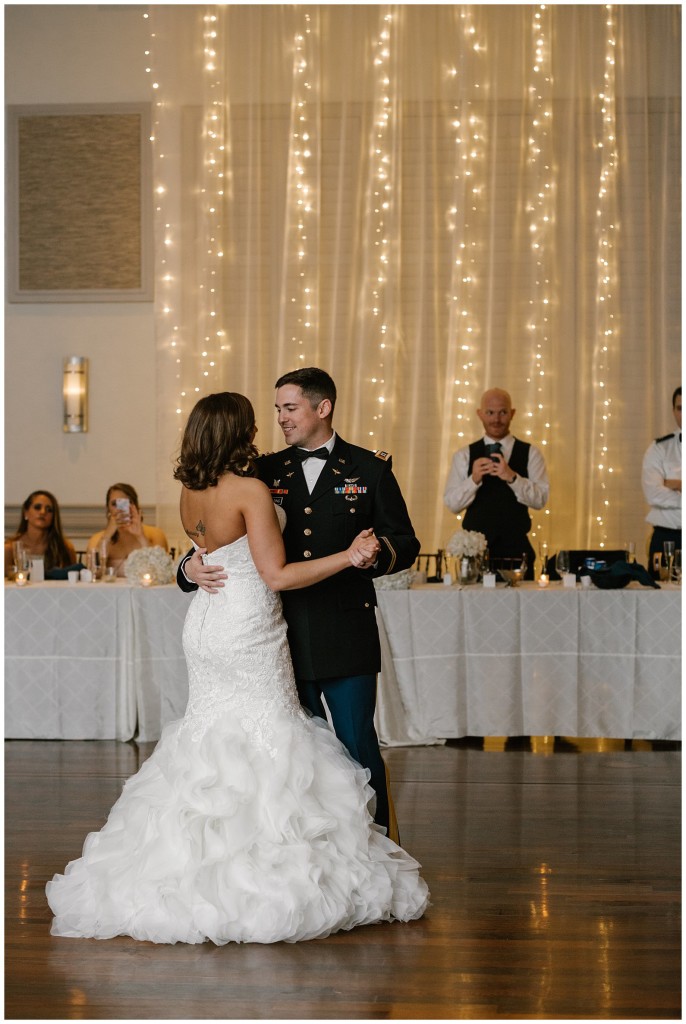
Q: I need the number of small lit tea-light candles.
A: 3